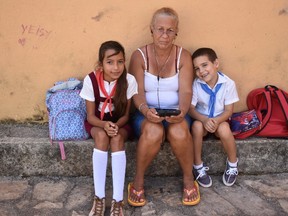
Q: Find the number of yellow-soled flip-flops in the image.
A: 2